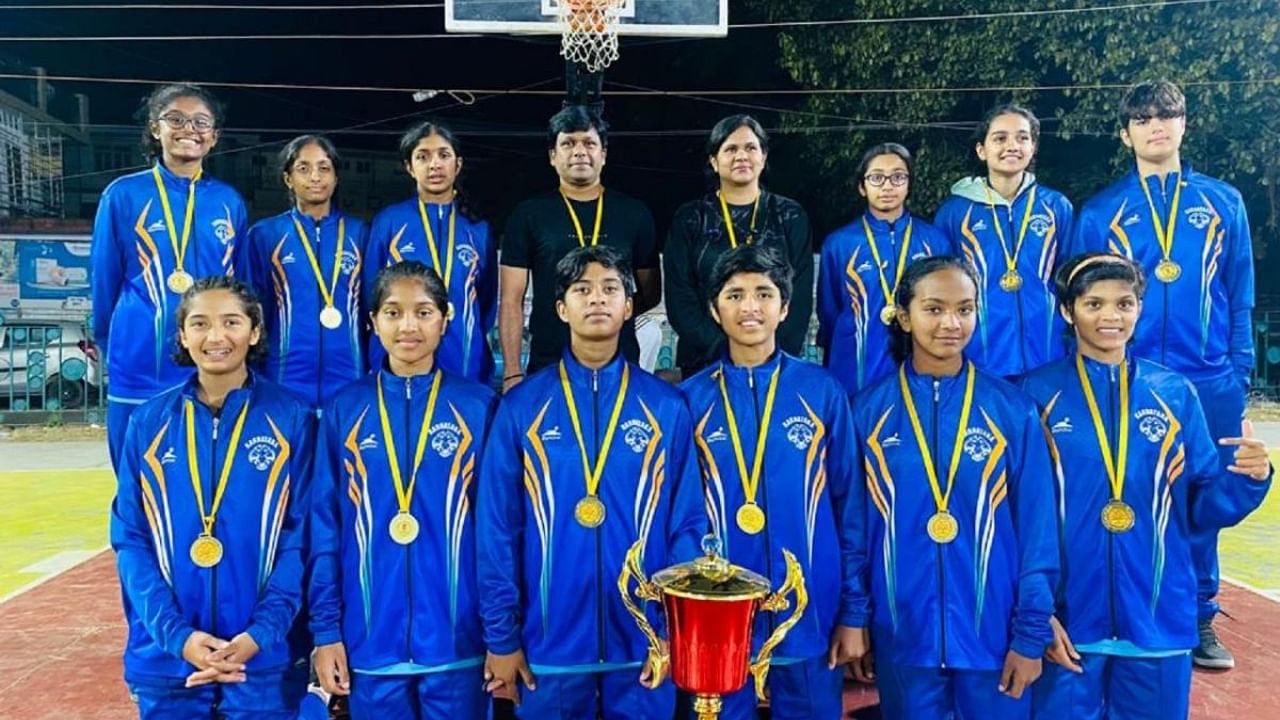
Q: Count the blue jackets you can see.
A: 12